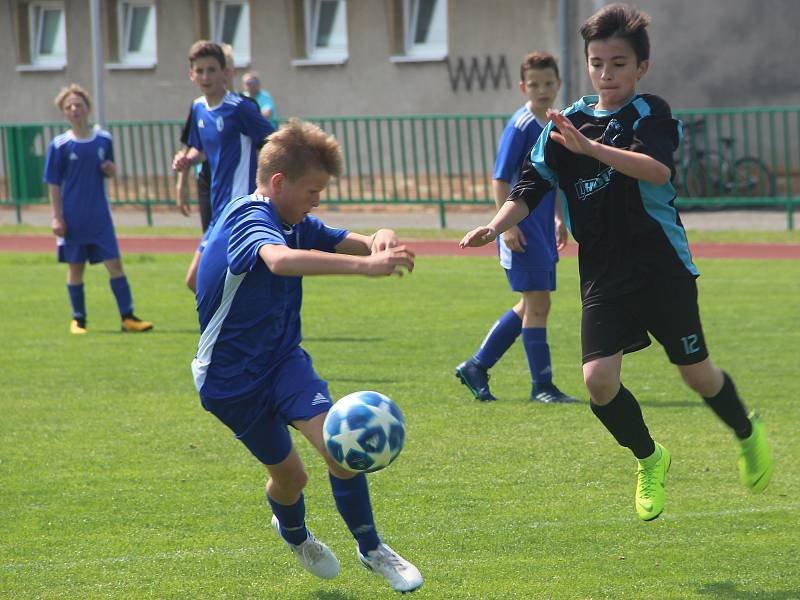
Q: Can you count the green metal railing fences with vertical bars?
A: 1